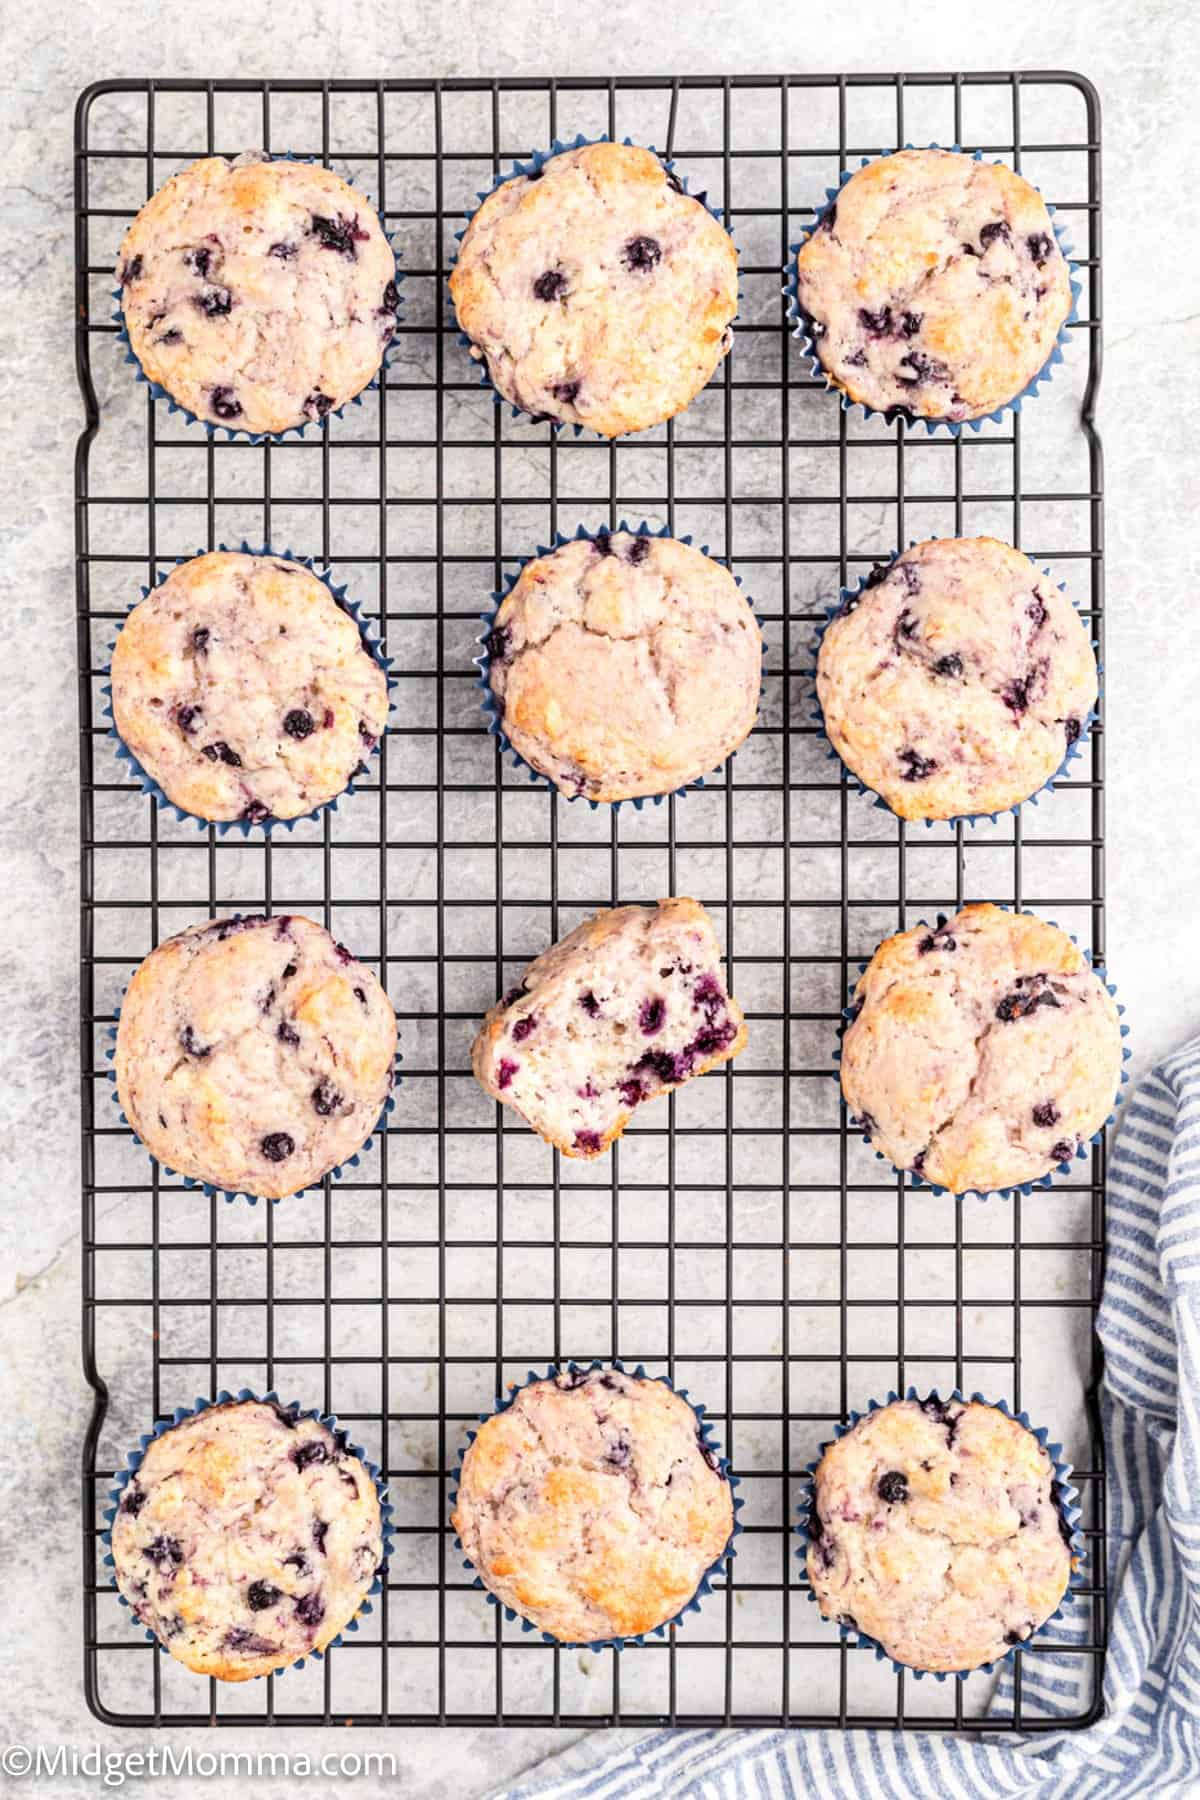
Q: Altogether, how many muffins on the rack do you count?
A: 12